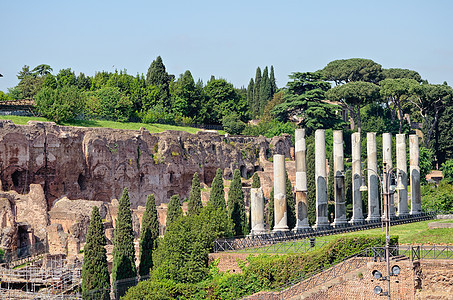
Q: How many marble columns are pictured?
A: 10